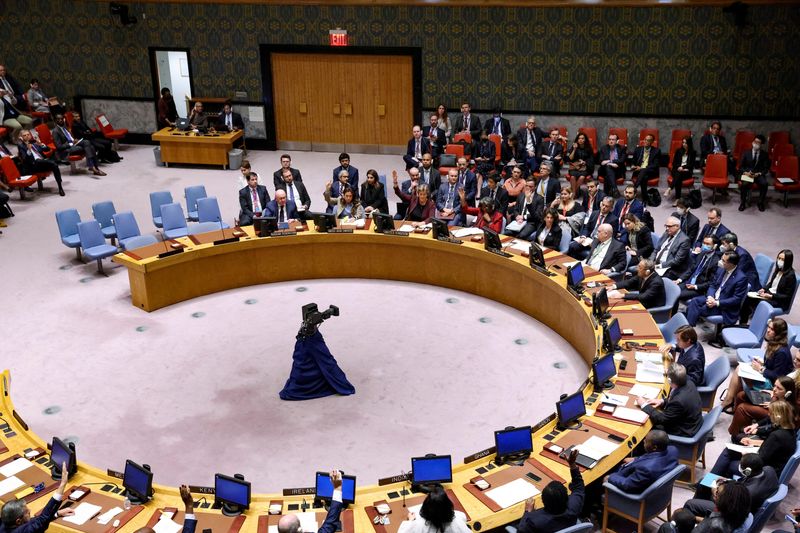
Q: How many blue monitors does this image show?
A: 10